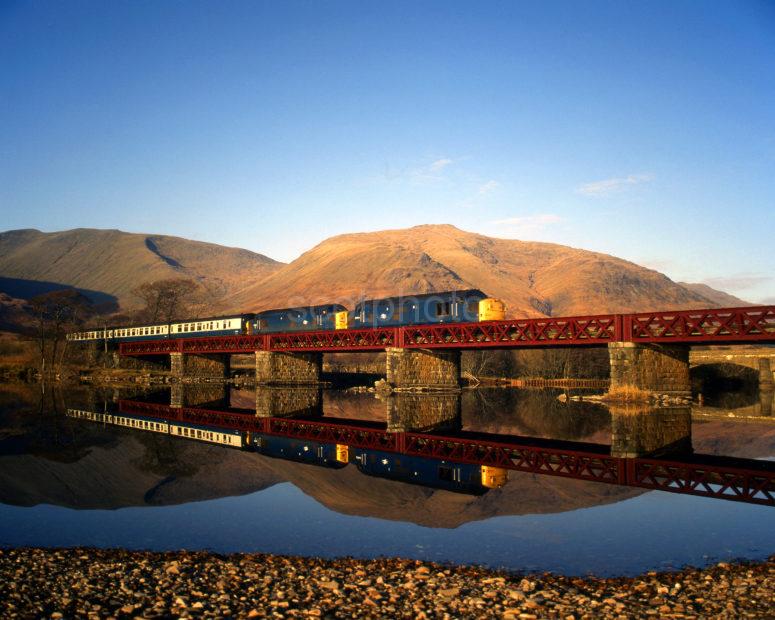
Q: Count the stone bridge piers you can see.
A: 4